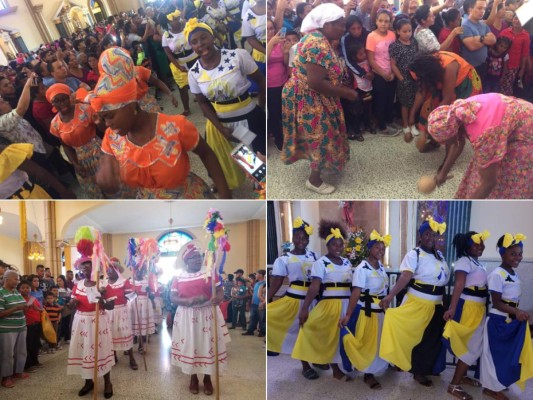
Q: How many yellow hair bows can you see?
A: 8